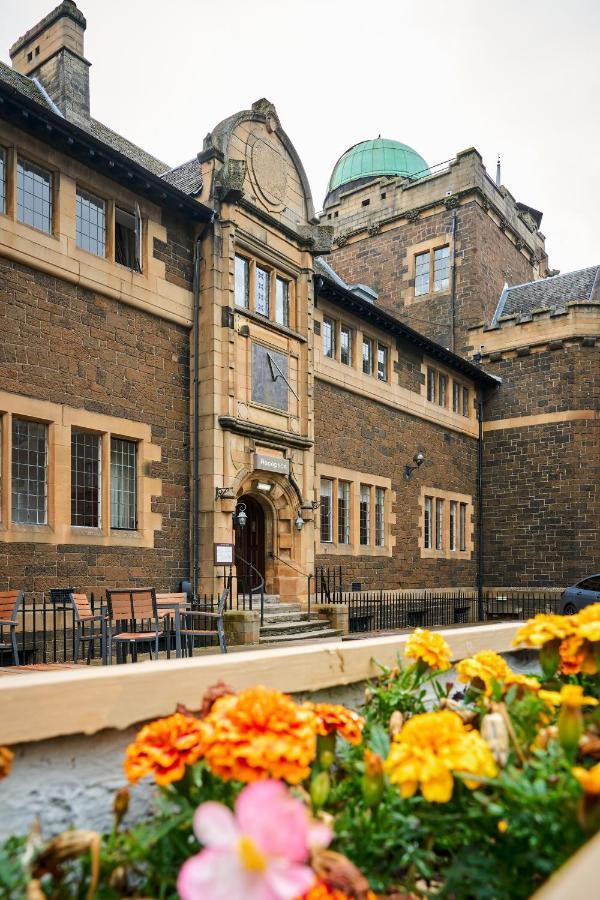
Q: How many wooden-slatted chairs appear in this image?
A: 5